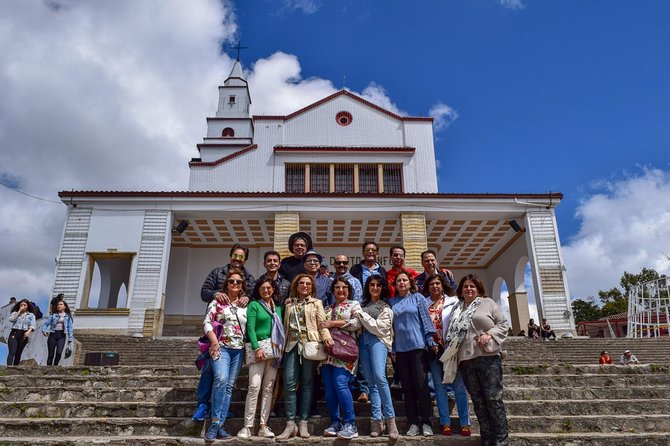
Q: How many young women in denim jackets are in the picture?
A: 2